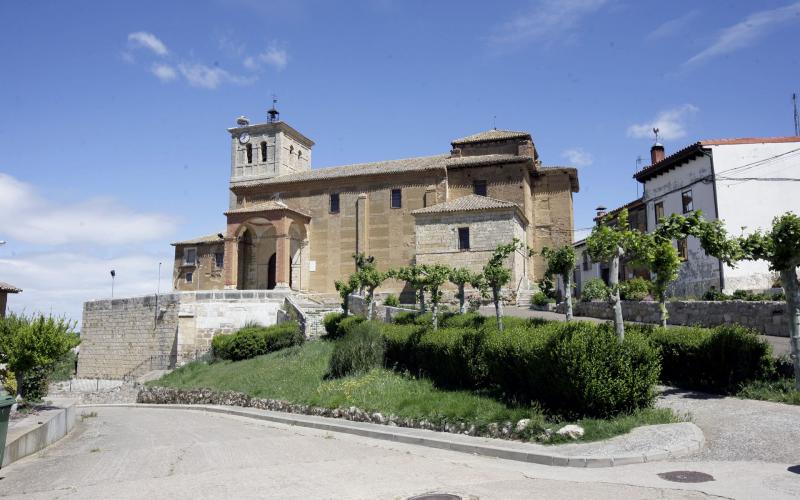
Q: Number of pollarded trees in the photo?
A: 10